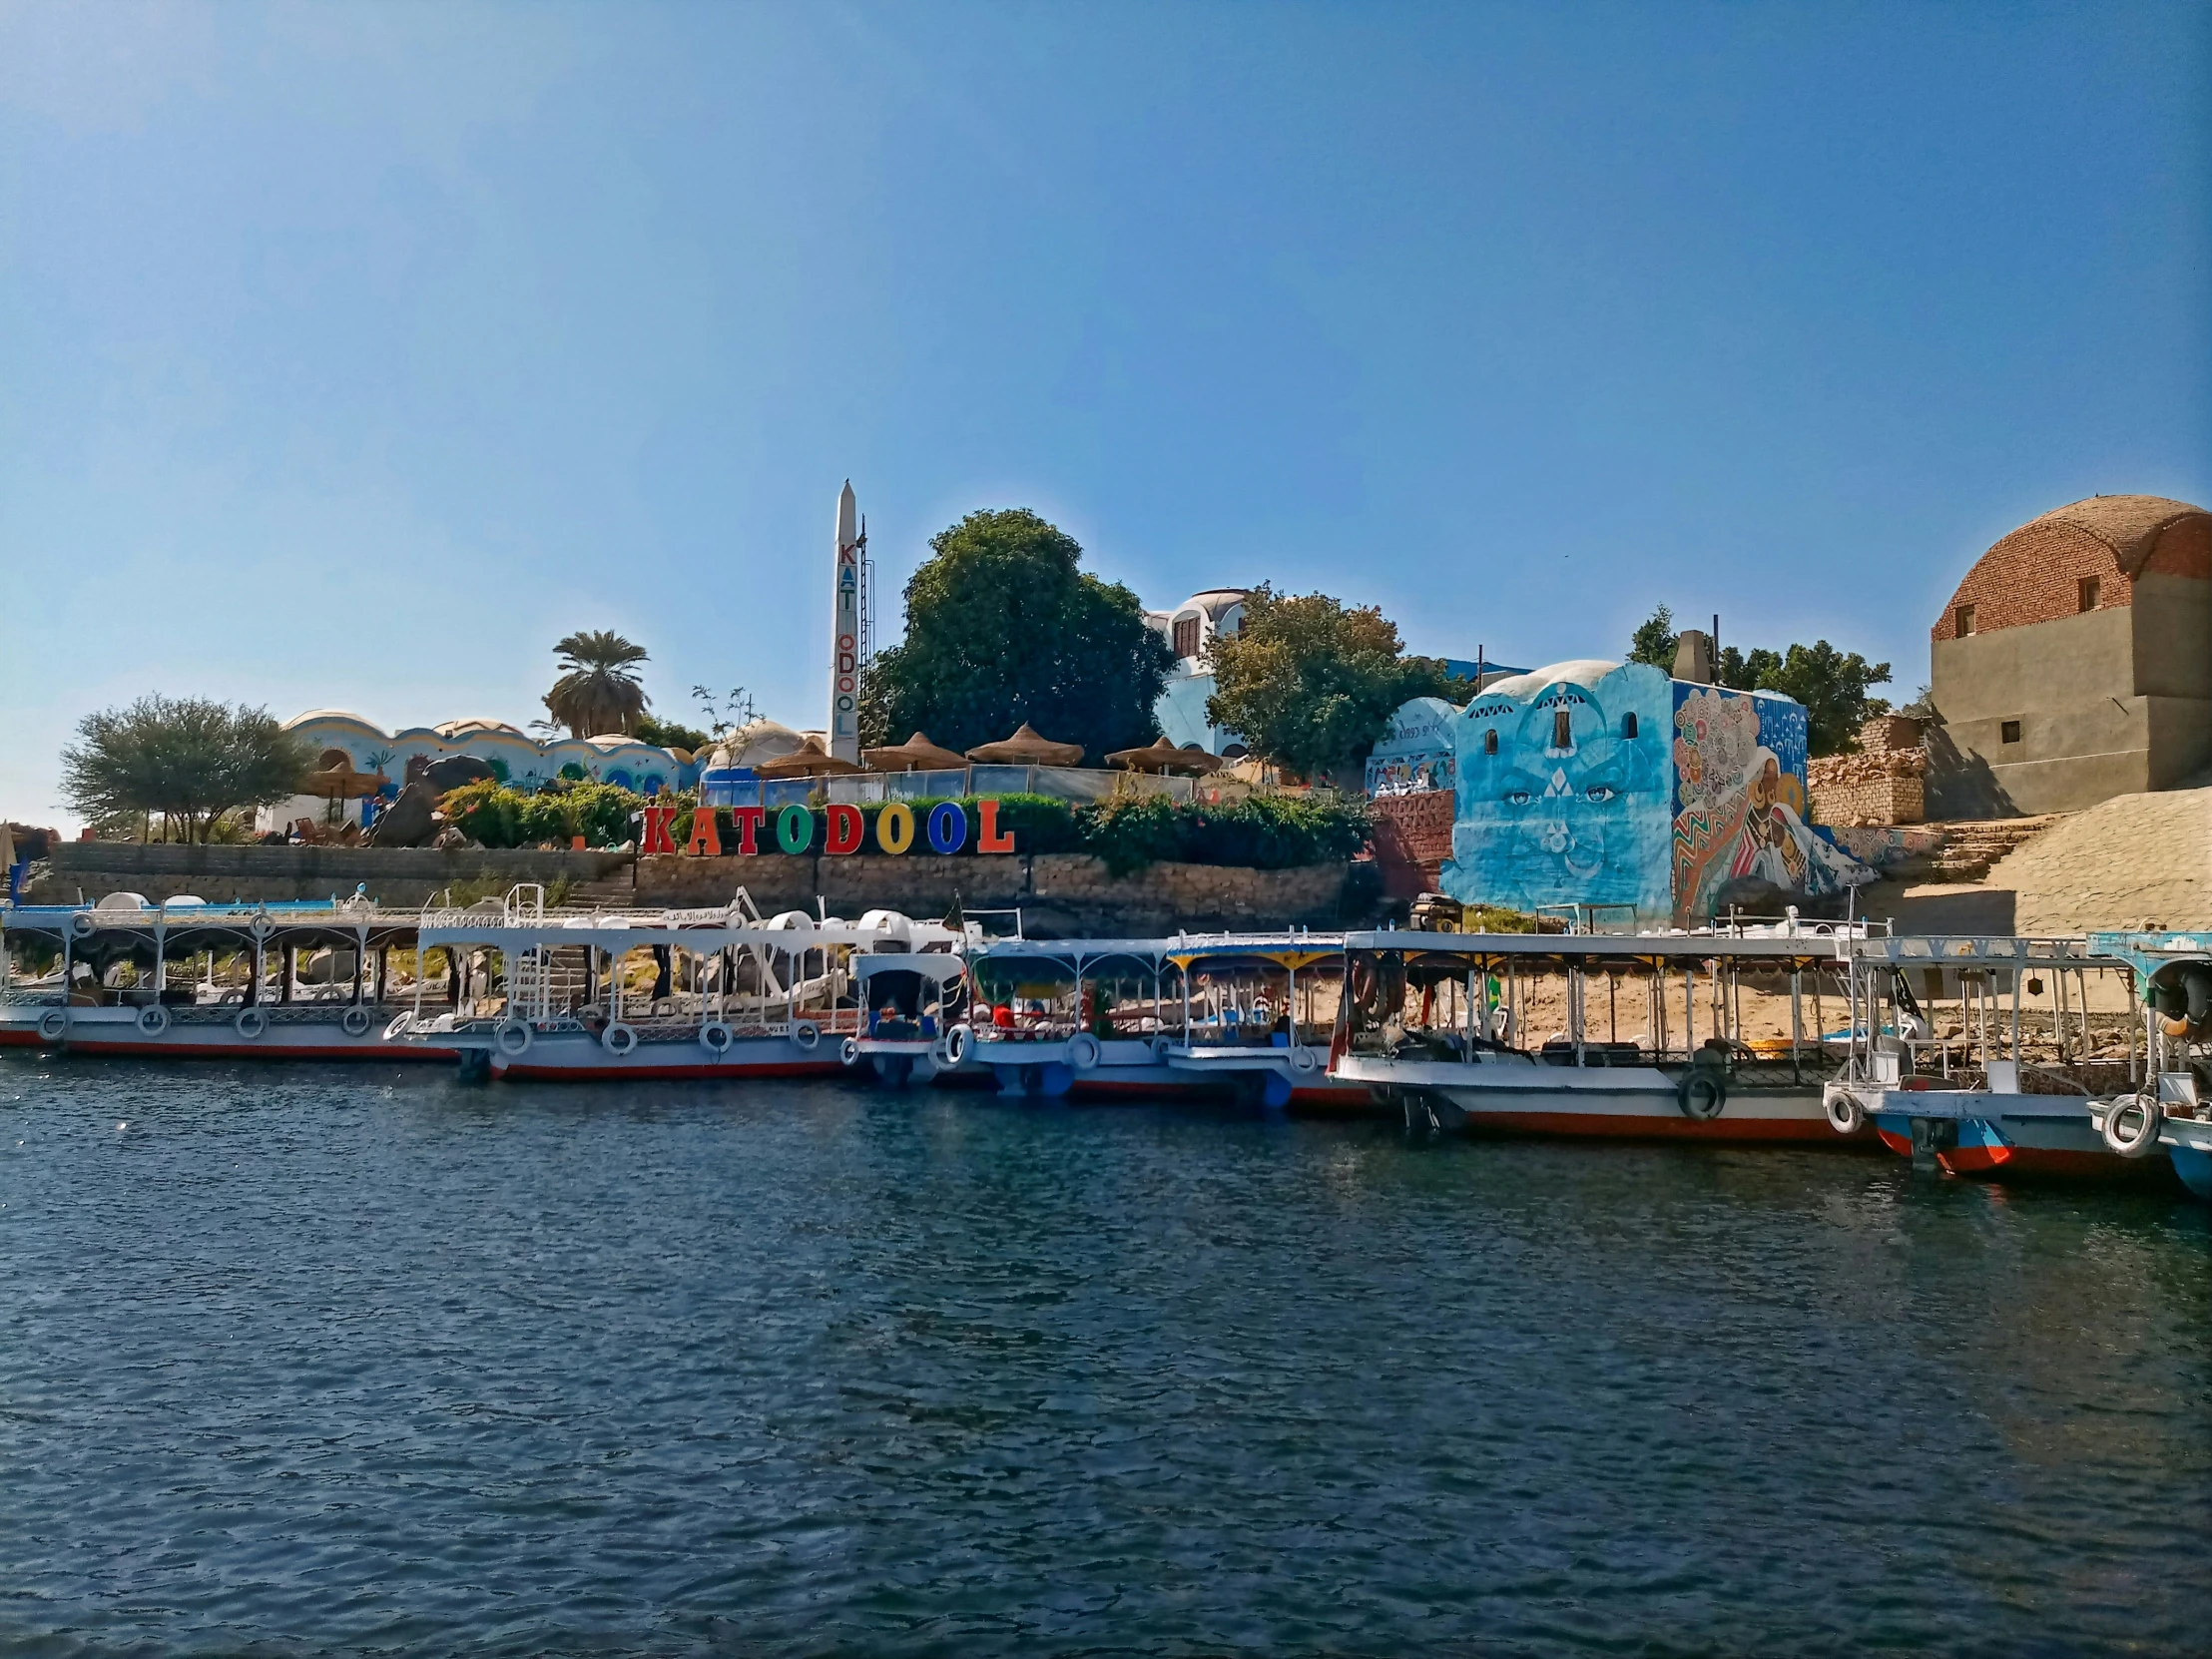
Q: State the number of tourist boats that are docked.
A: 8